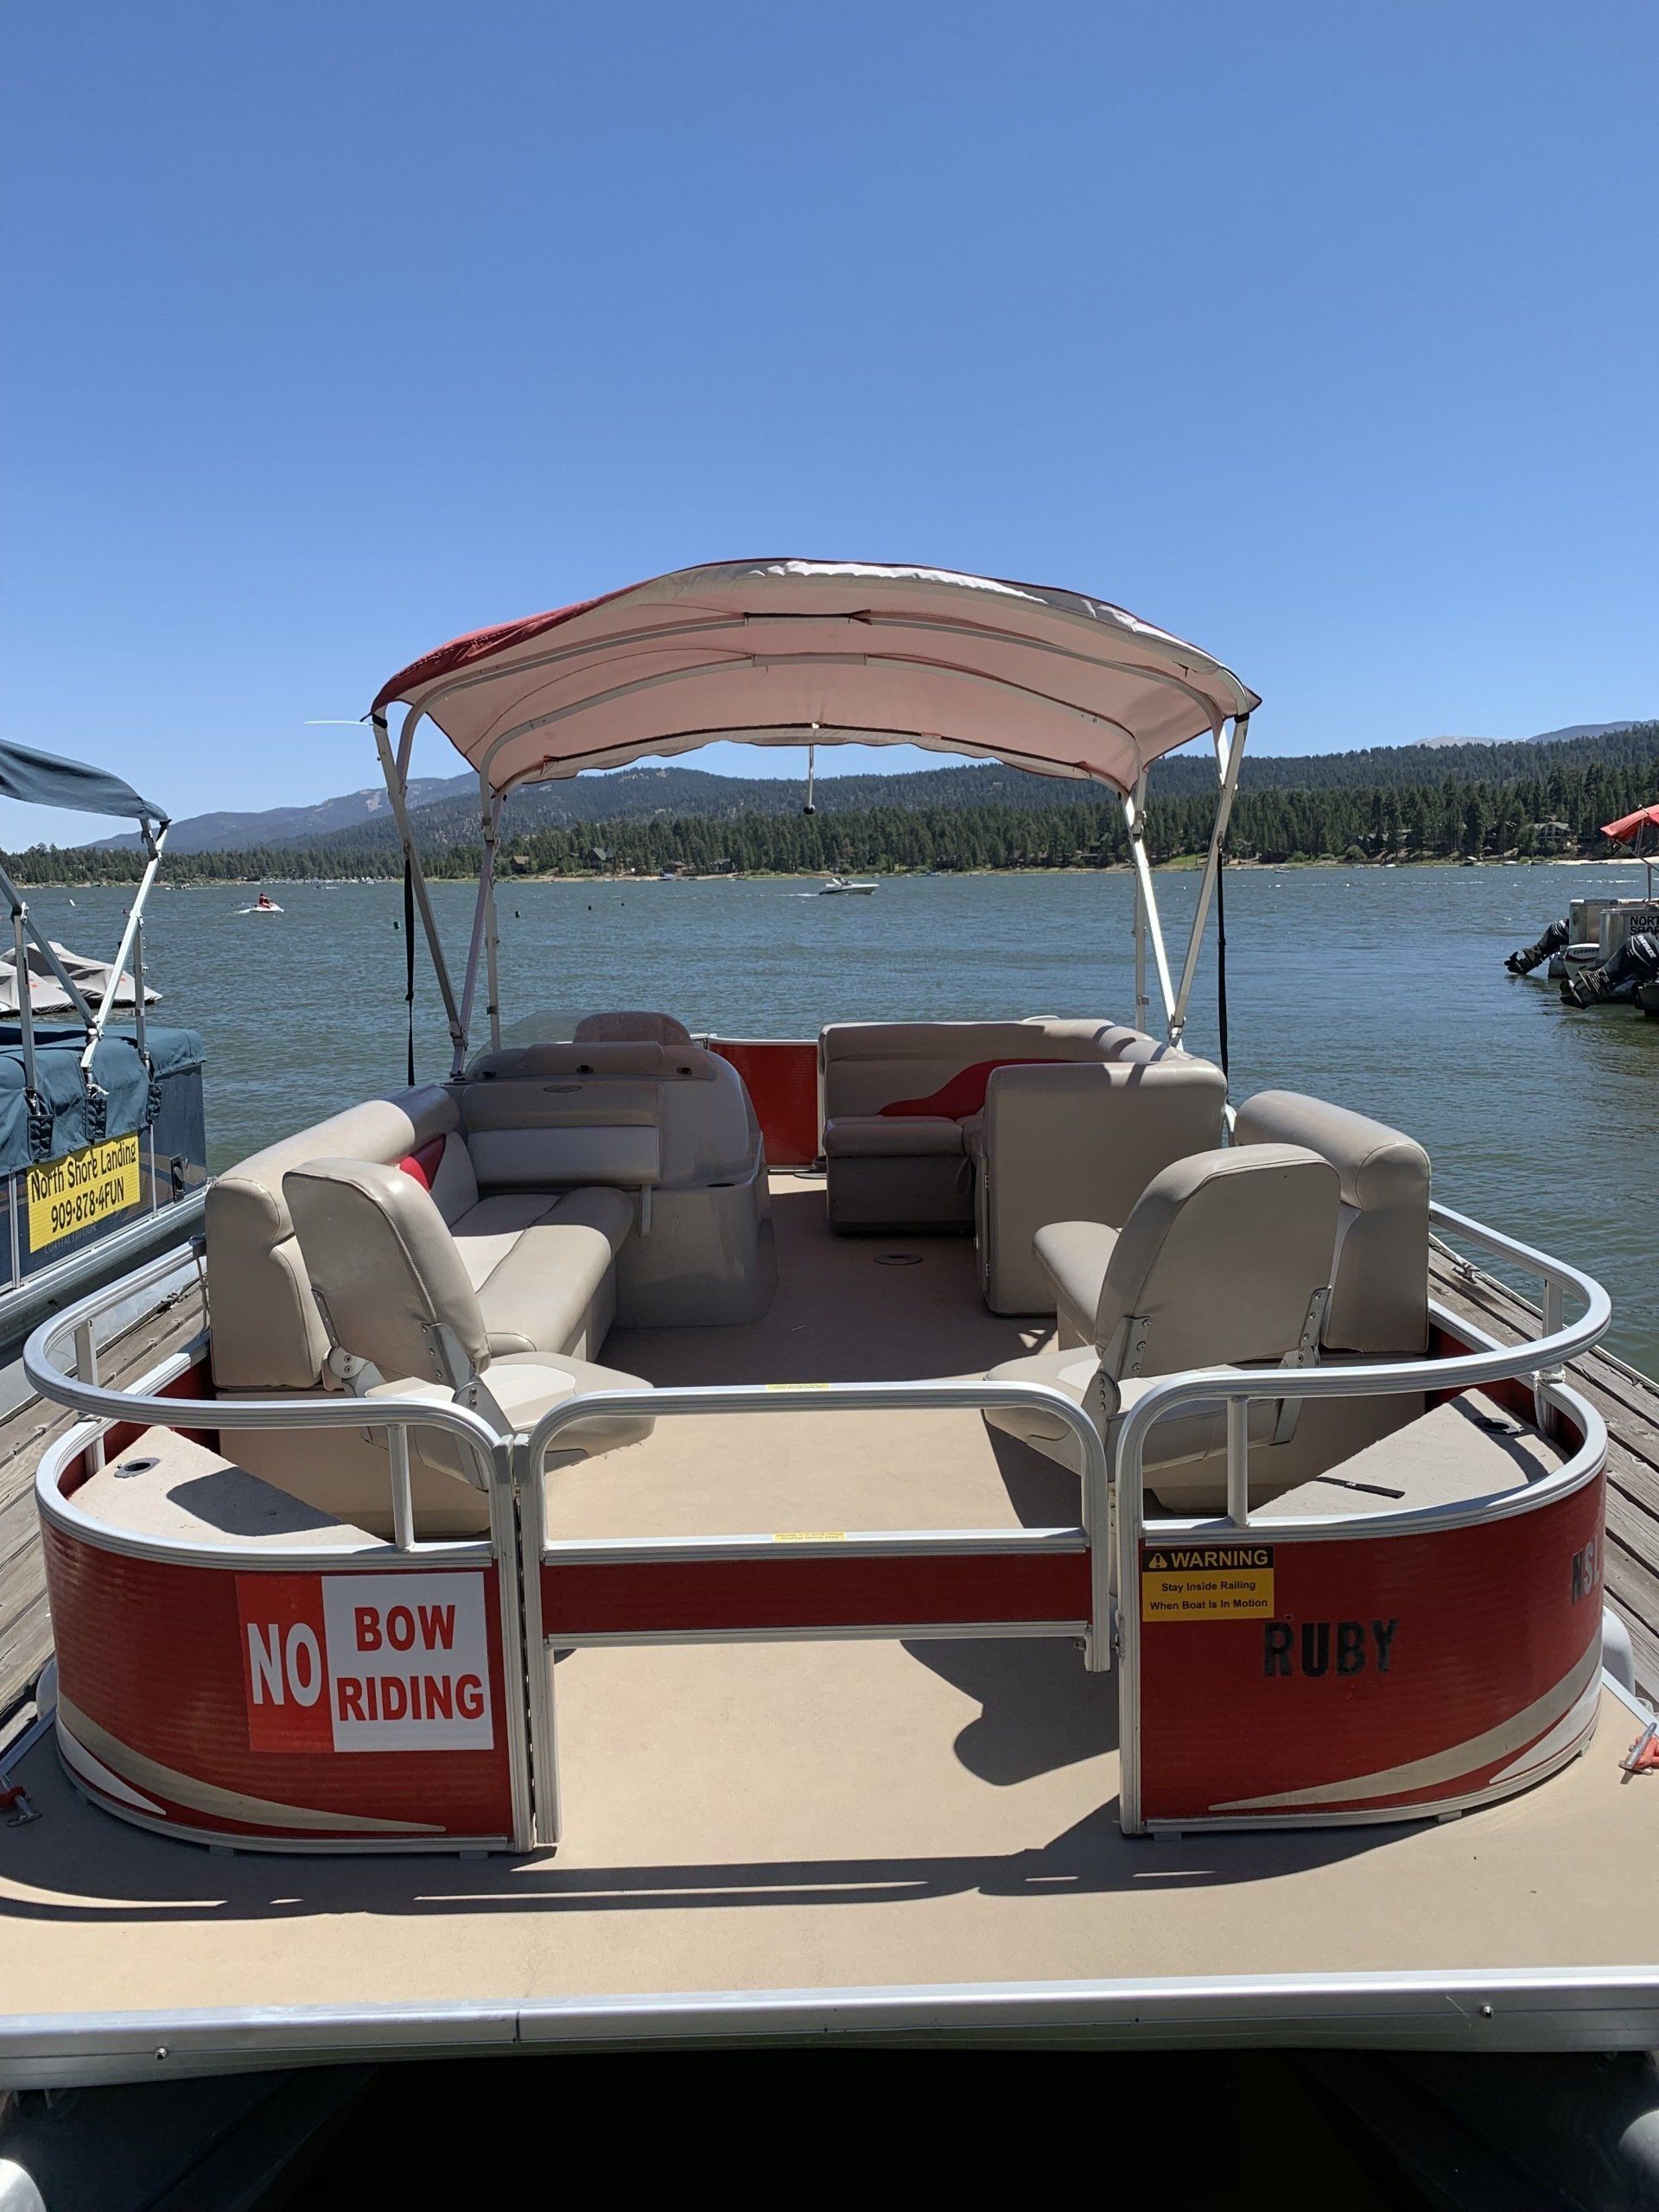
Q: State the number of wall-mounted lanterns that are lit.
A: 0